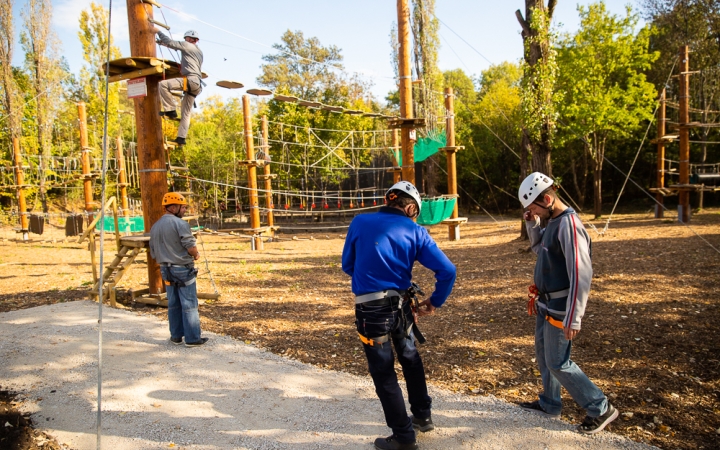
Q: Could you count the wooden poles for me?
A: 11